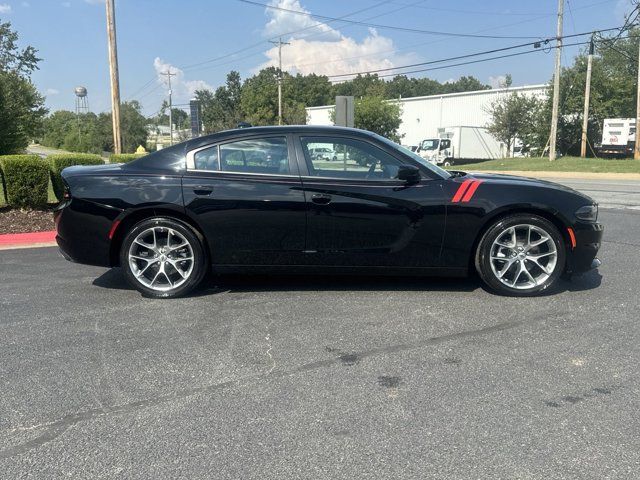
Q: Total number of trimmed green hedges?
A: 3